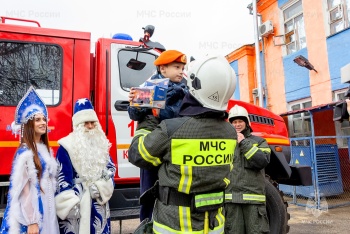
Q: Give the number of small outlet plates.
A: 0